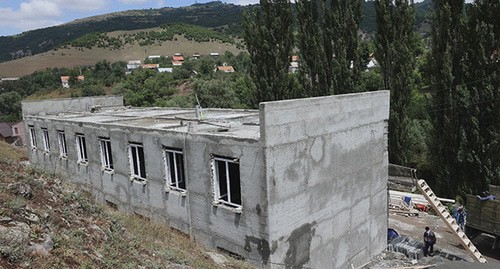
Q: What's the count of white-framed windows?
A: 8